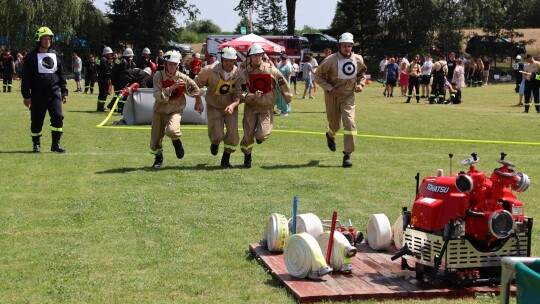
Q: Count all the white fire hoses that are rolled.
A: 6